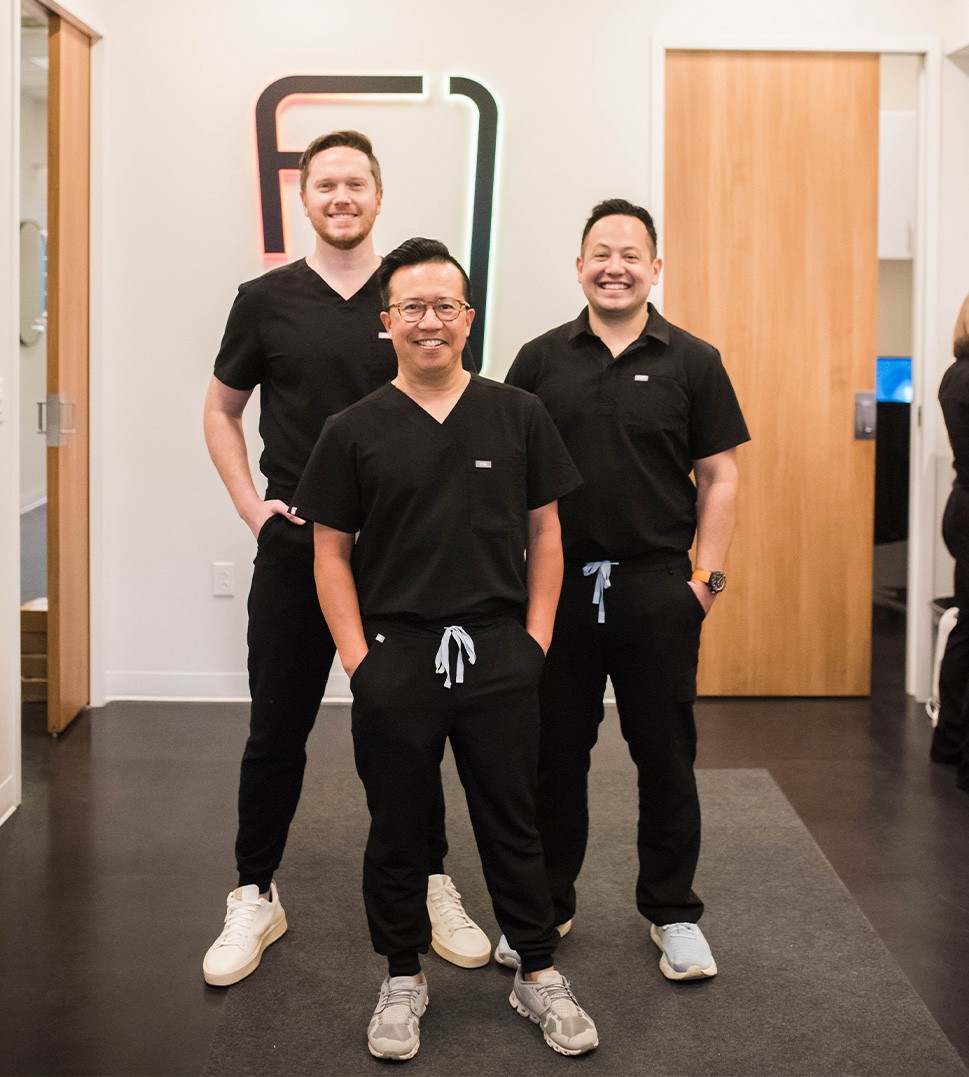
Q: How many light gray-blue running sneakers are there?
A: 2